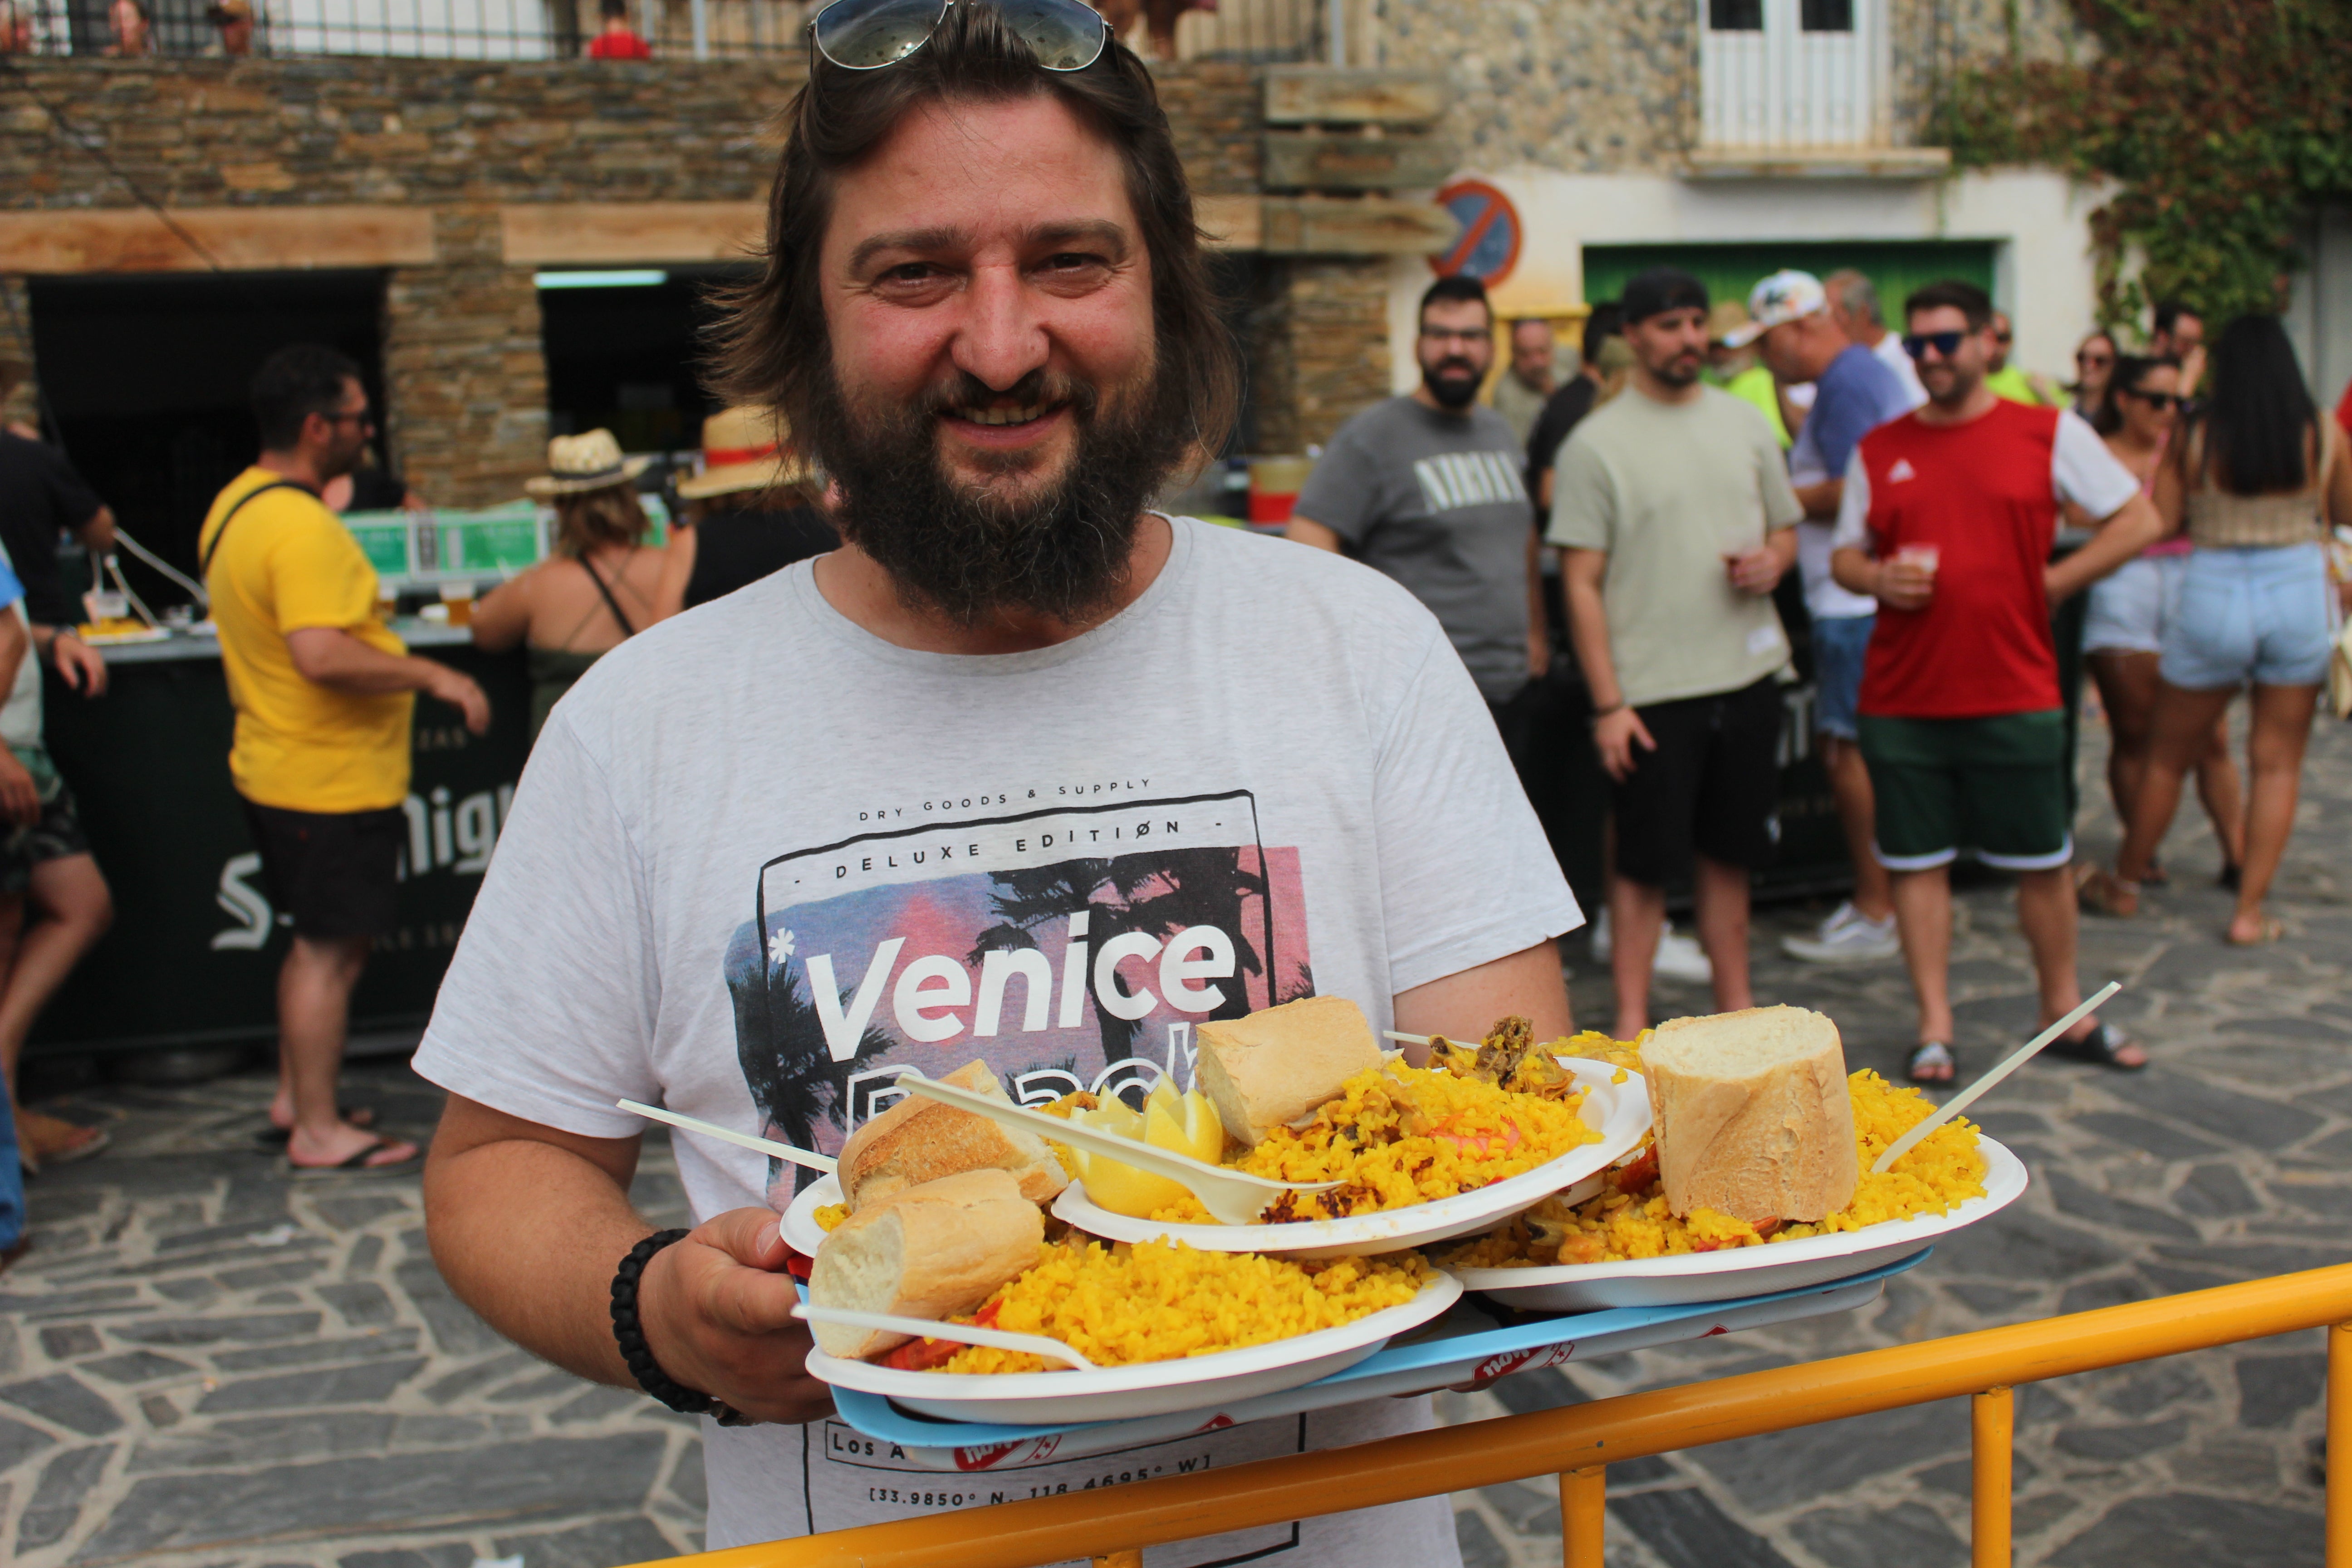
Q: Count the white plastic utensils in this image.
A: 5